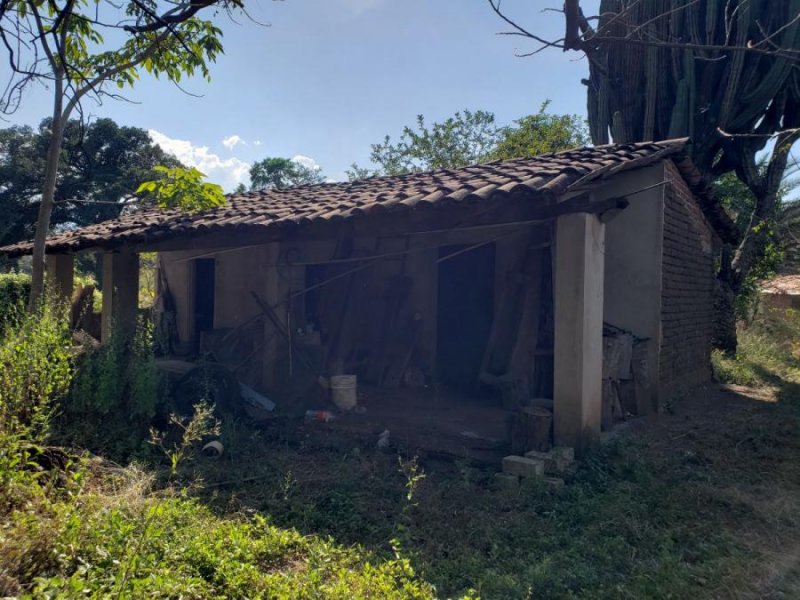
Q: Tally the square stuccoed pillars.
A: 3